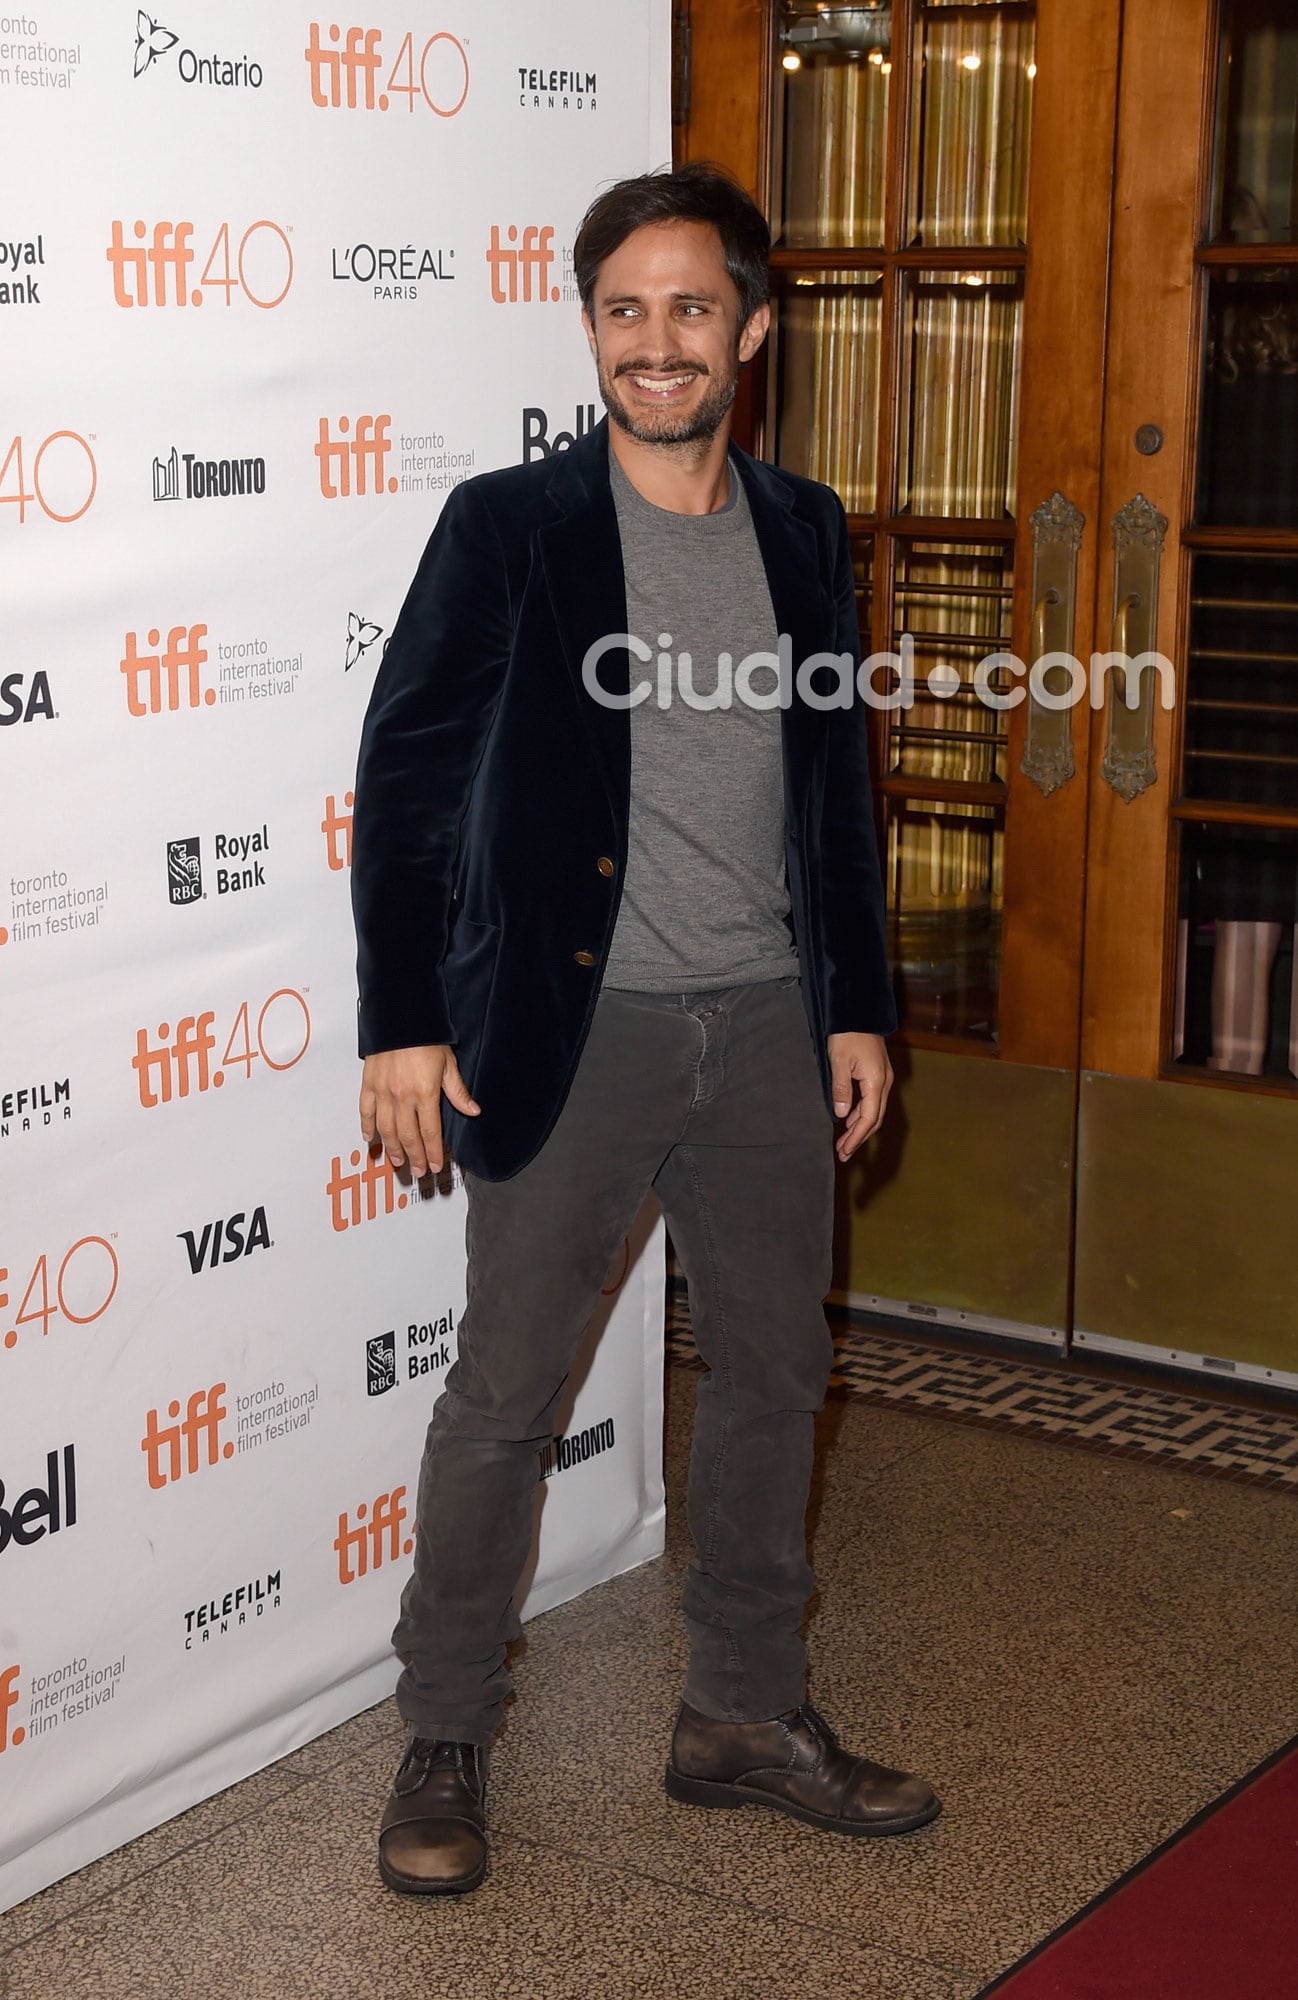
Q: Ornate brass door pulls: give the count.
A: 2